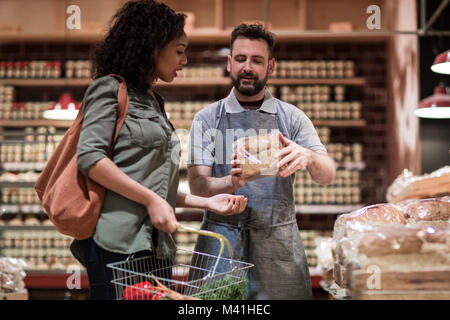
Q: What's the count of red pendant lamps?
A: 3